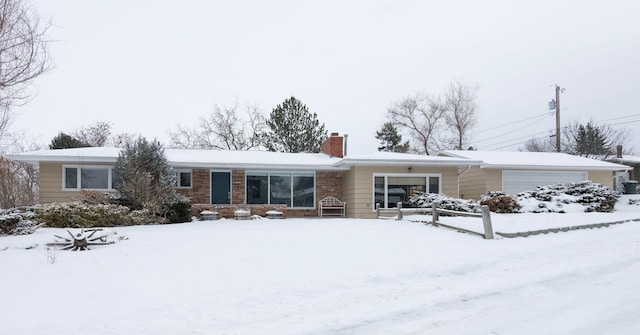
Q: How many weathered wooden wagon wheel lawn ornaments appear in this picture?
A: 1